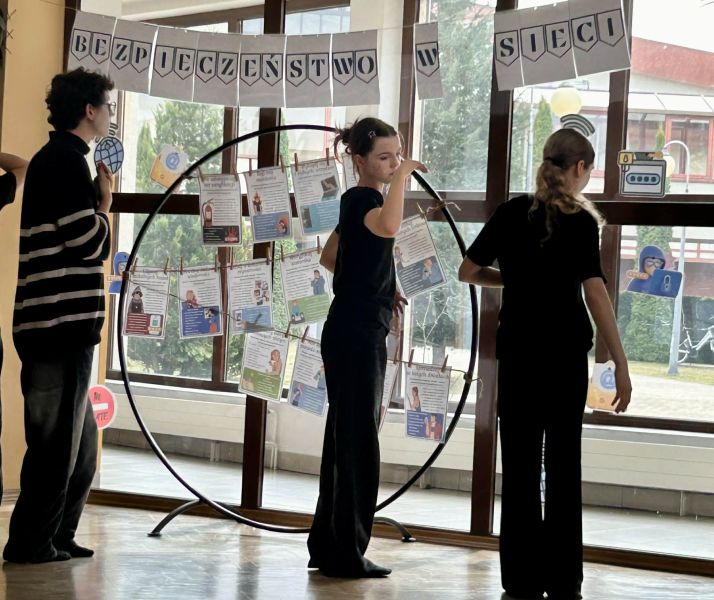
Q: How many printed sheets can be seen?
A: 13